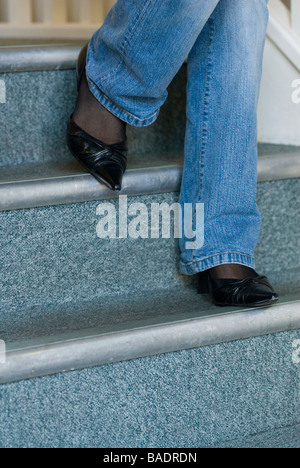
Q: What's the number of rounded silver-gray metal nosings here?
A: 3